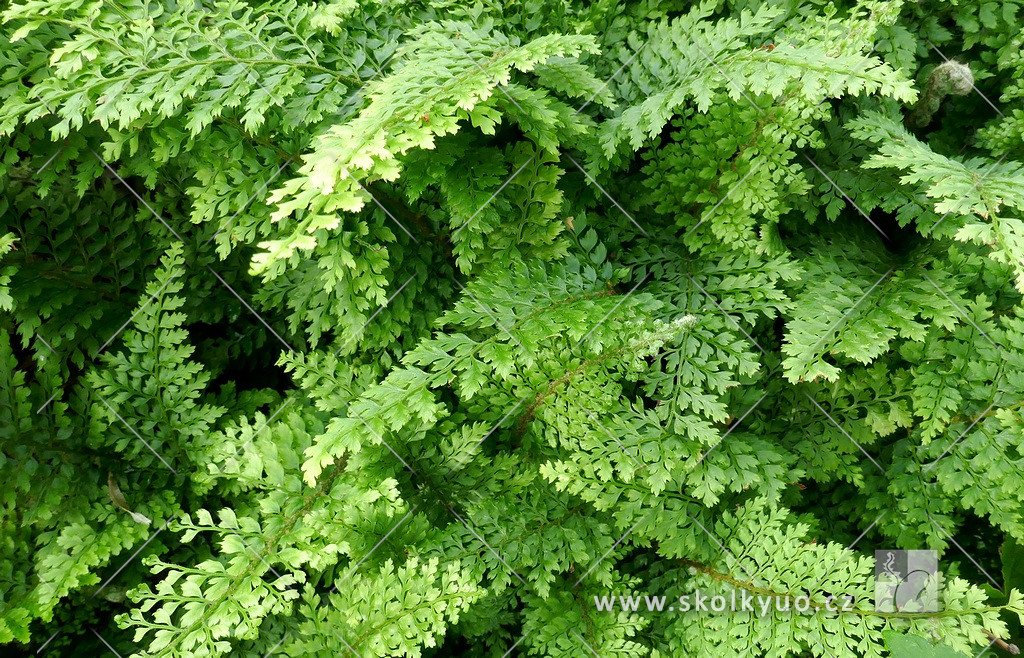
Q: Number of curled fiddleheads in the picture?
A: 1